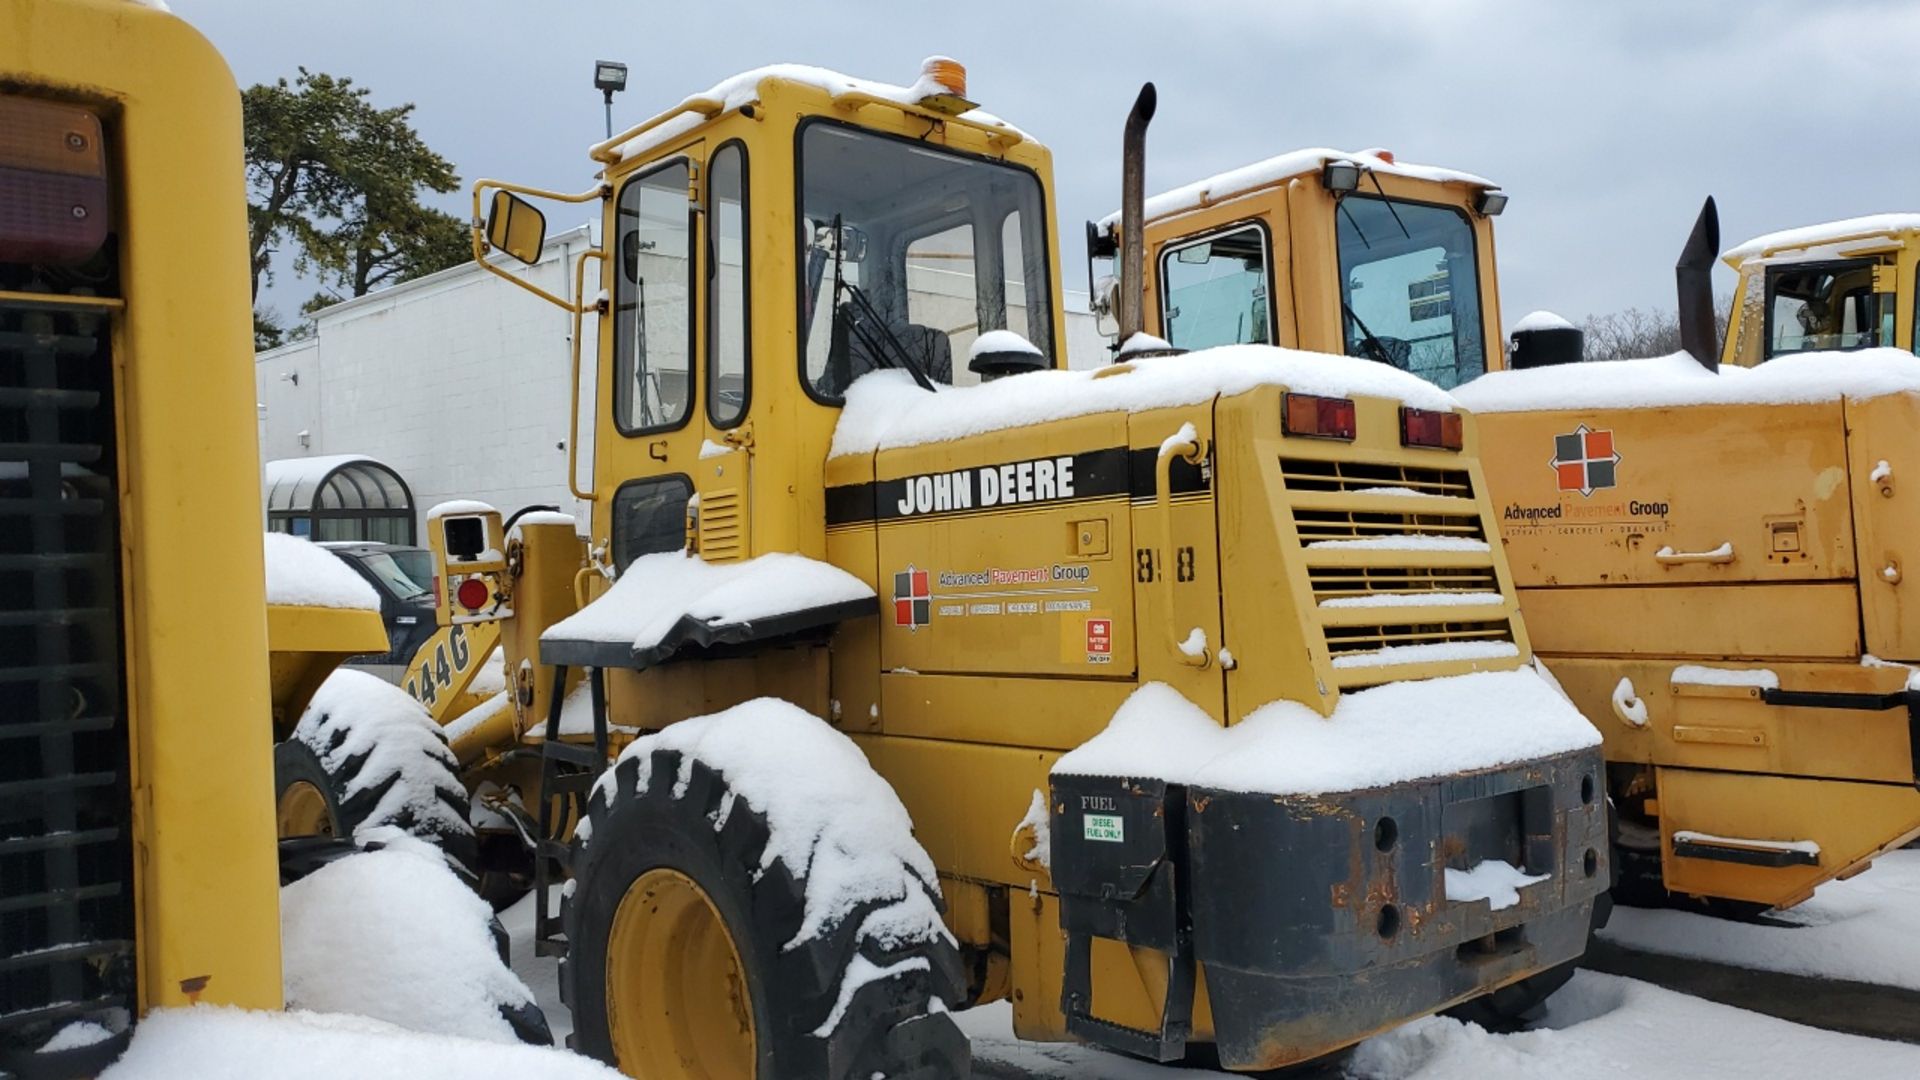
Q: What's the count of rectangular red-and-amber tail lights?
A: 3